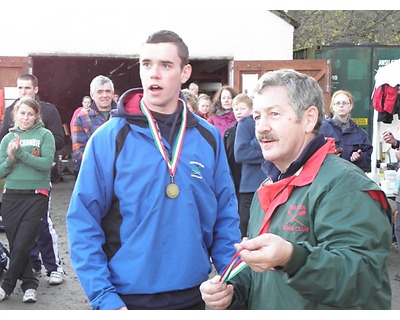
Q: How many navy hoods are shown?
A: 1